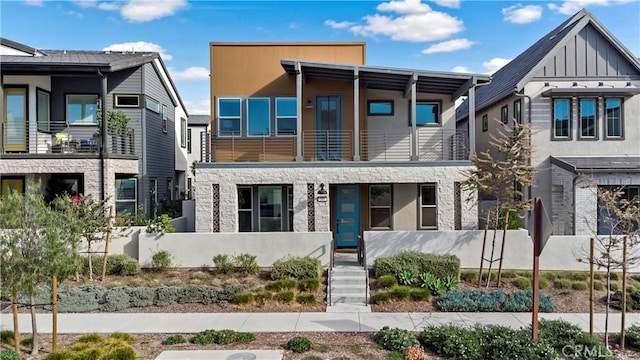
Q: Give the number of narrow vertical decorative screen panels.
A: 3